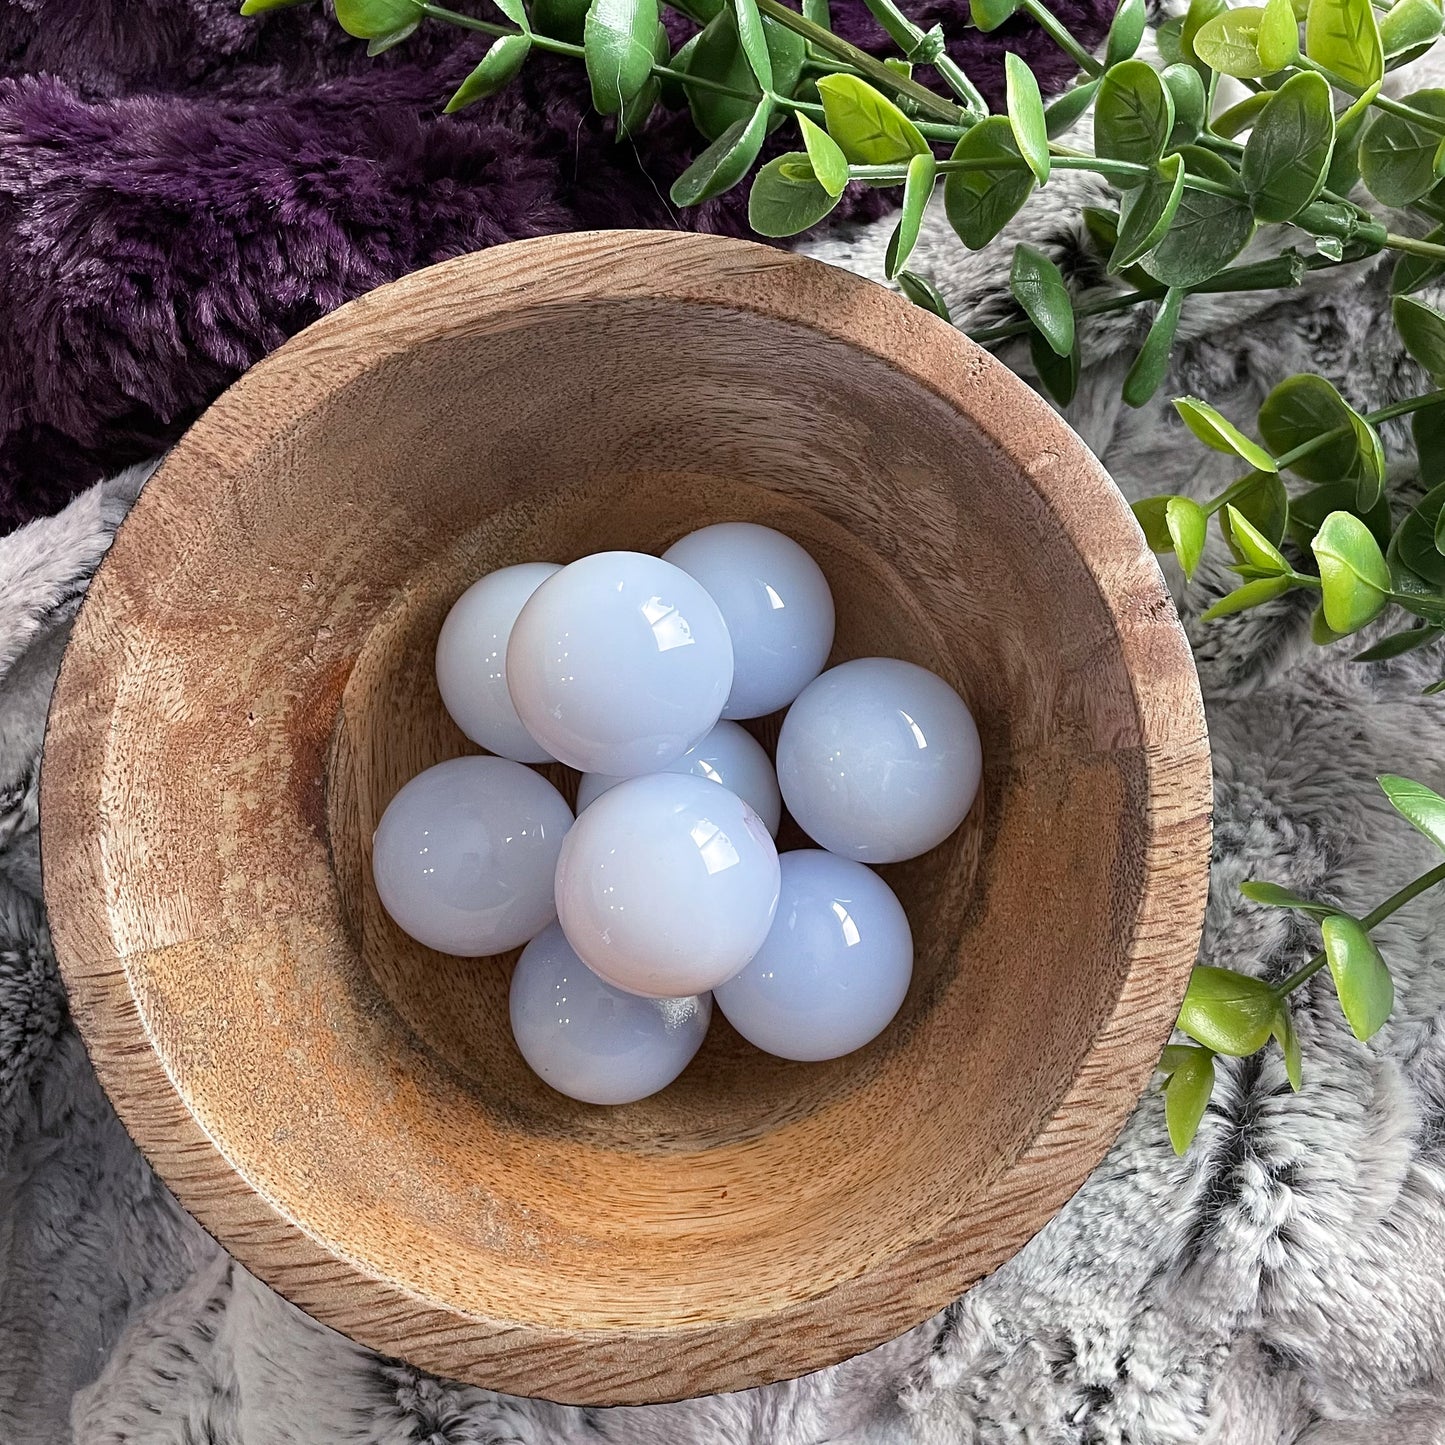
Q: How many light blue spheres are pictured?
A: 9